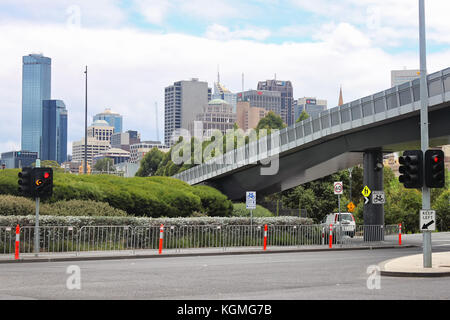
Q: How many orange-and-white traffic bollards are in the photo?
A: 5